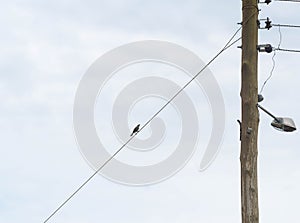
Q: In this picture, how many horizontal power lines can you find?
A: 3